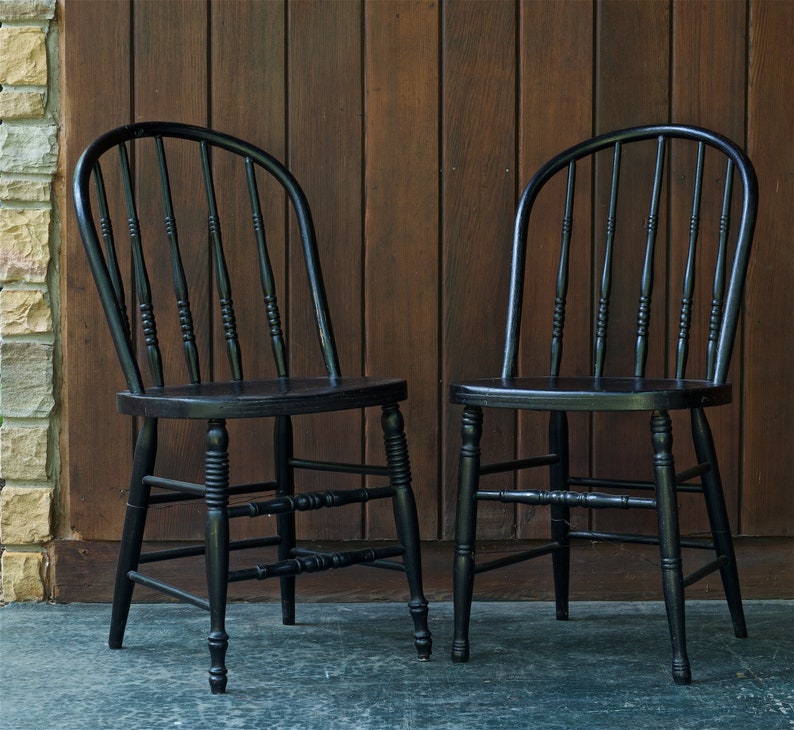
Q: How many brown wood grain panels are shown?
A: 10